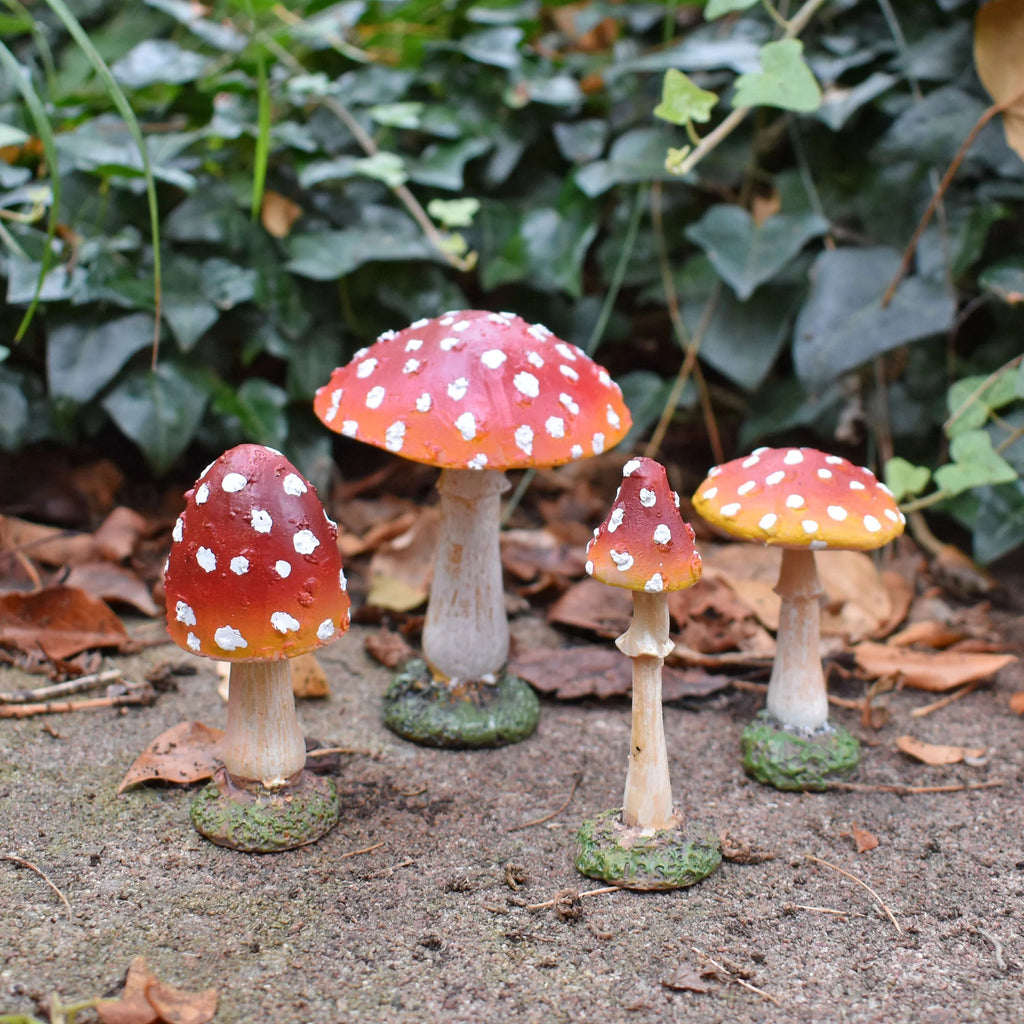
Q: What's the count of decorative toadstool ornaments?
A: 4